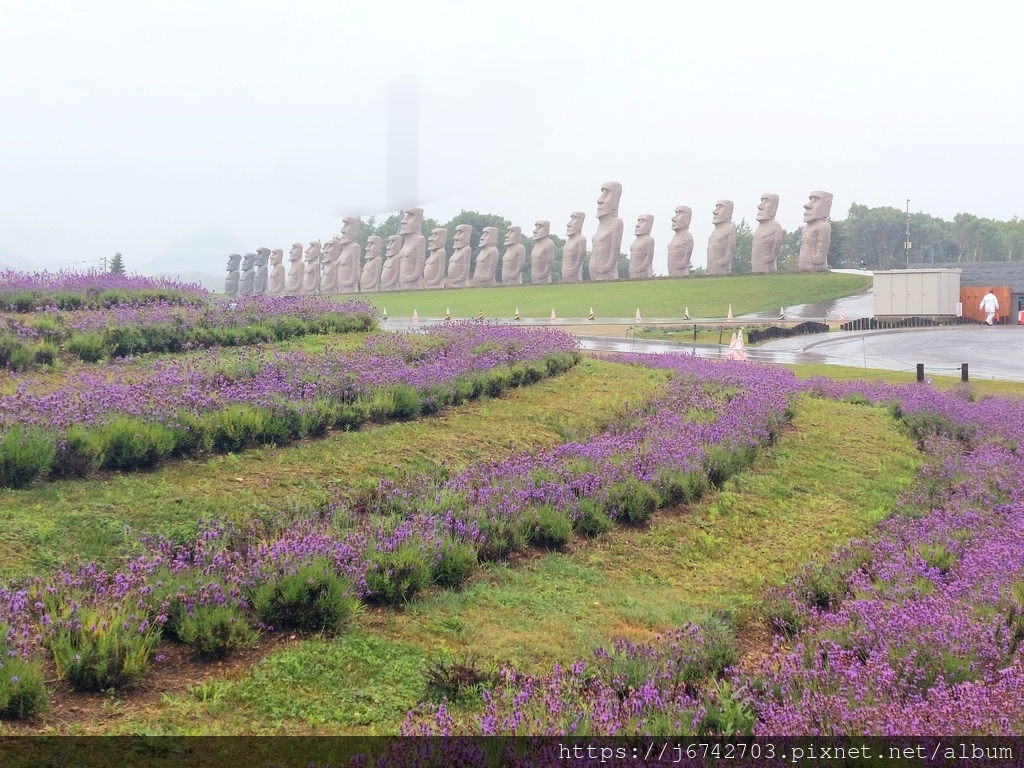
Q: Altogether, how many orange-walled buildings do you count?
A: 1